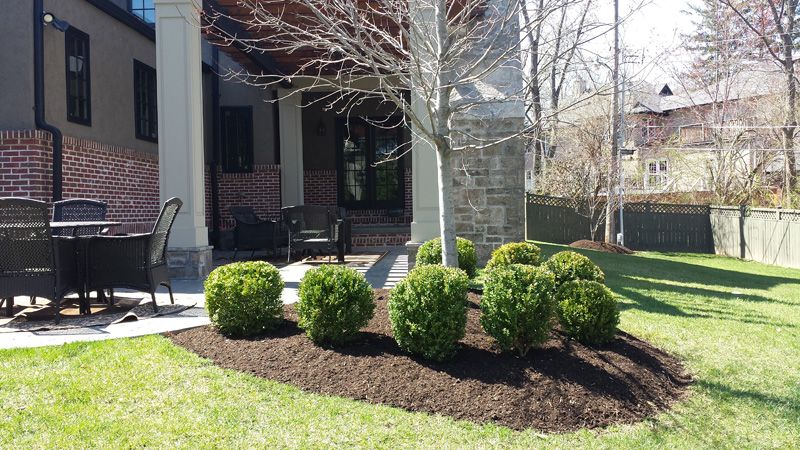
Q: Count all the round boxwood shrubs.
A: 8